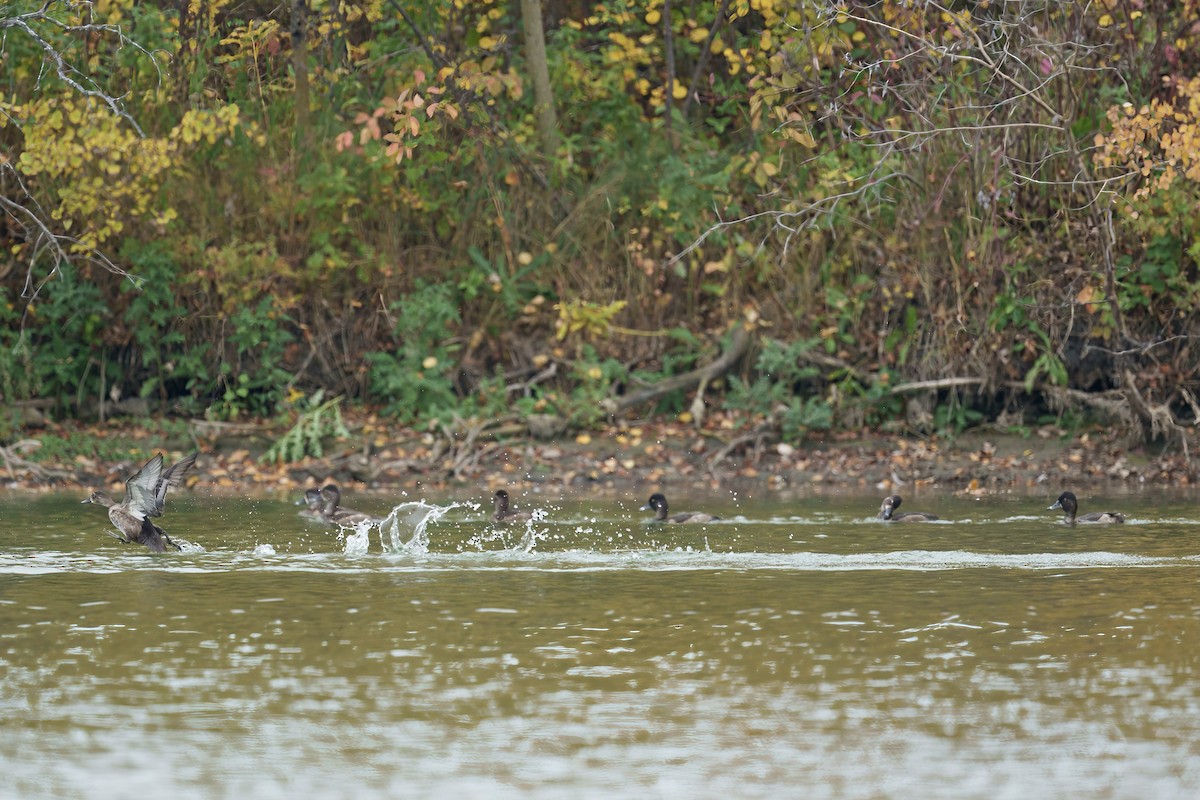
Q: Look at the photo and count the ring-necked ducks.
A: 7